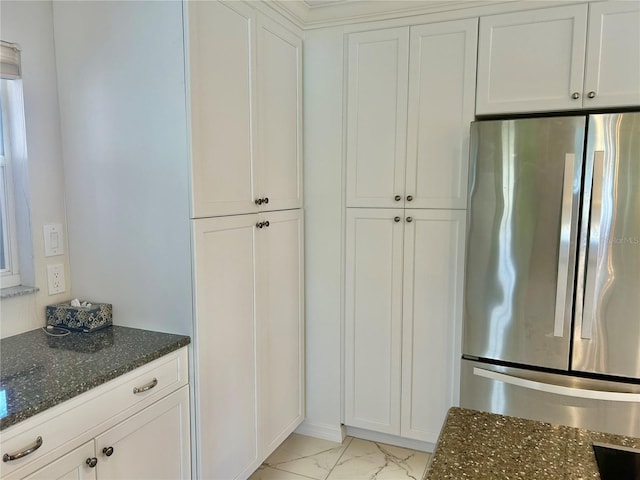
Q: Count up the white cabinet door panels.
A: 12